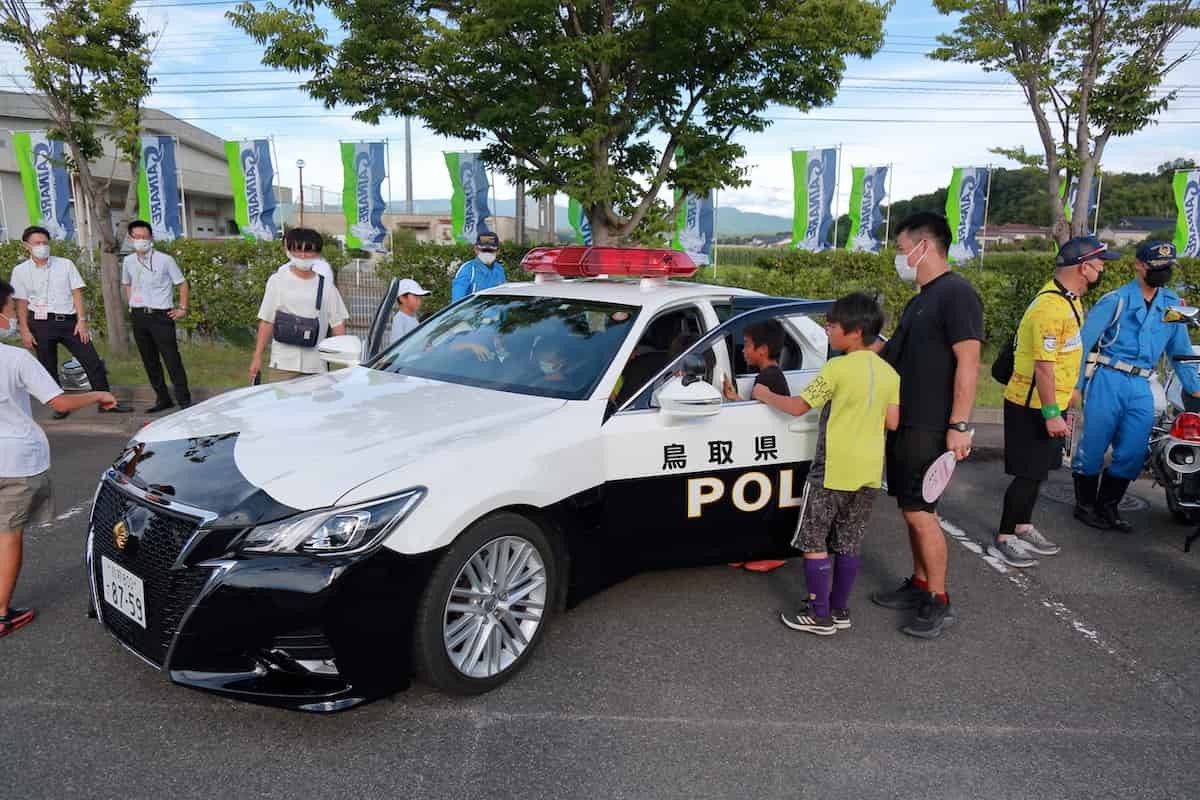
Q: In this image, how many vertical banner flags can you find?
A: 12